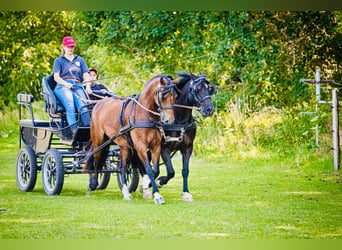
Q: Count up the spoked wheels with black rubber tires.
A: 4